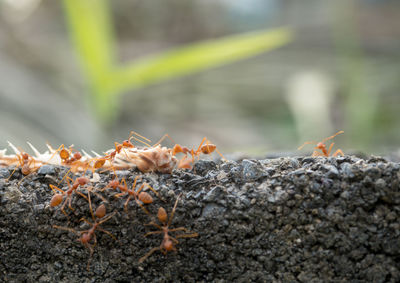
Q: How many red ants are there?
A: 9